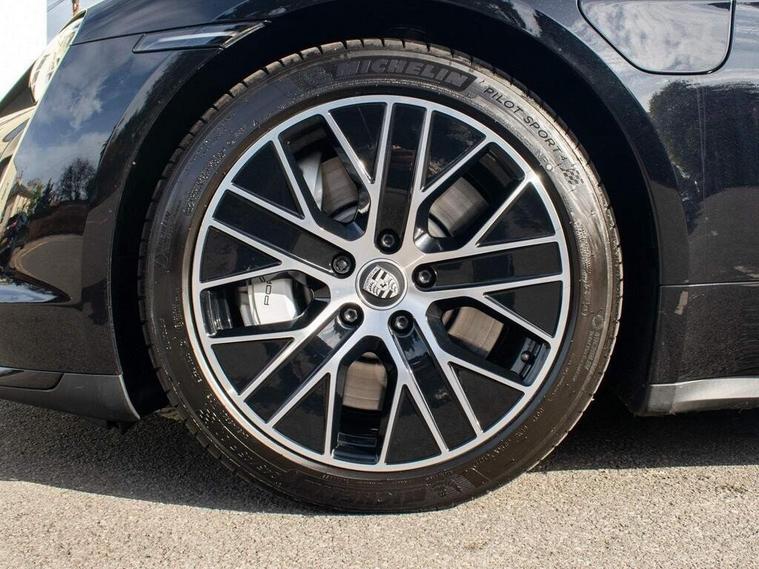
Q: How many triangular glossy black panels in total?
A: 10